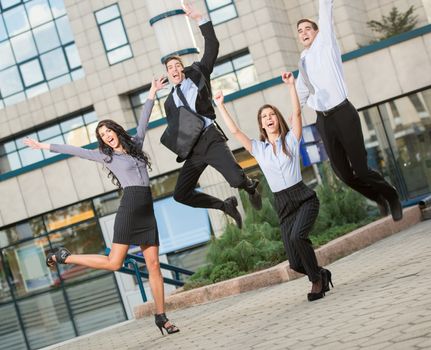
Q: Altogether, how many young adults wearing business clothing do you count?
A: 4